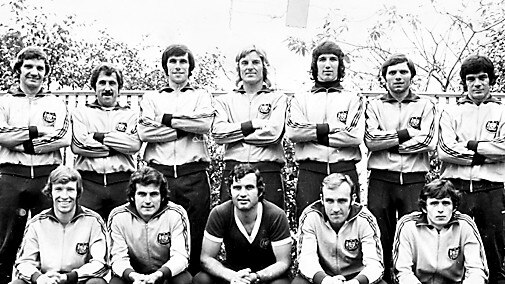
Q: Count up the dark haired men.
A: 9